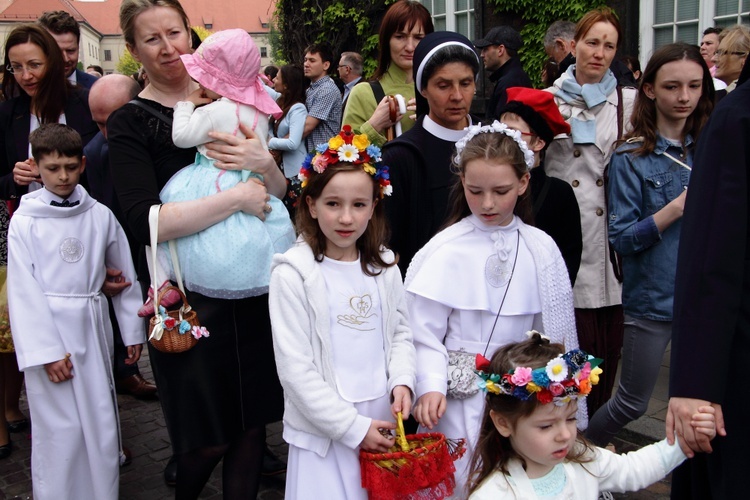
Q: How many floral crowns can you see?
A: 3